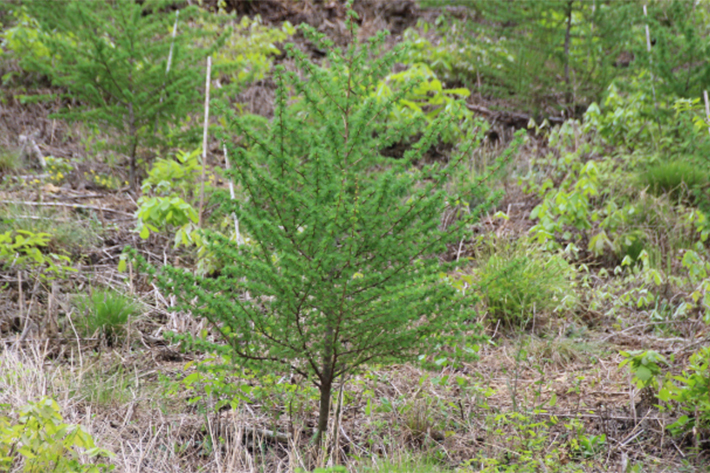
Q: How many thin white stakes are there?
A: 5